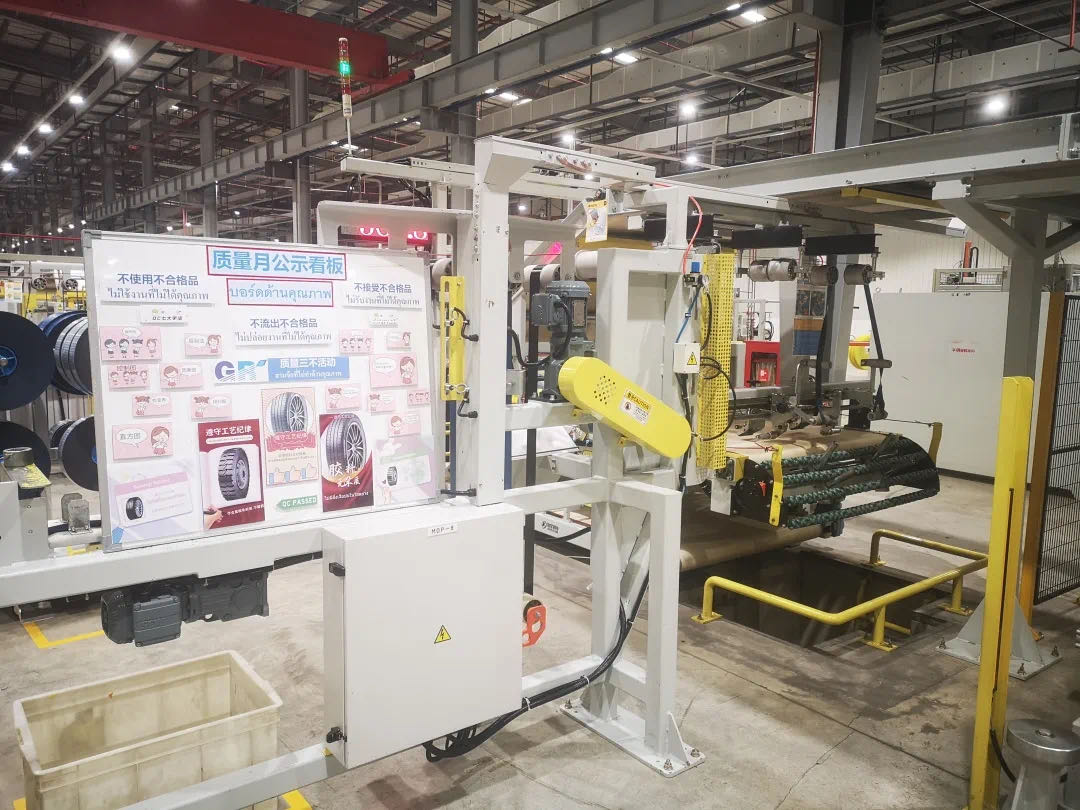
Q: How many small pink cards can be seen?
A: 14